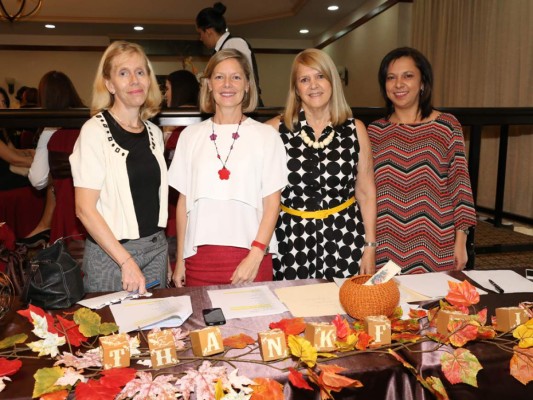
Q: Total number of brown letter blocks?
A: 8